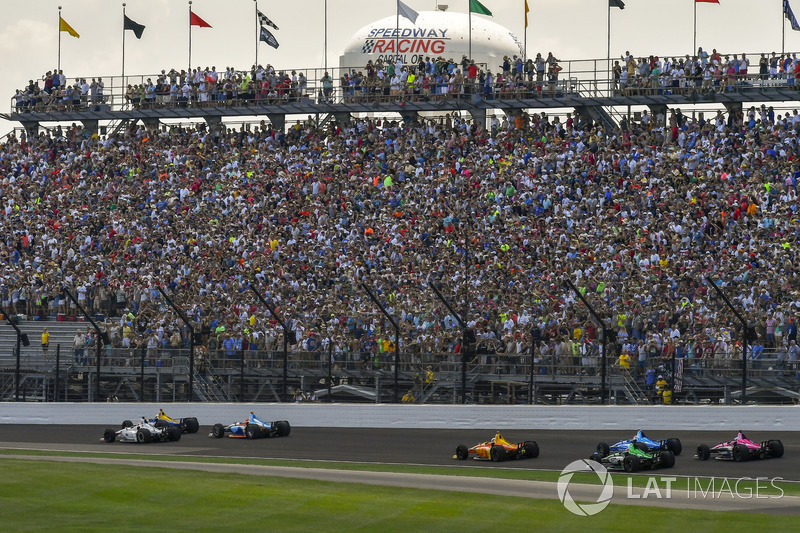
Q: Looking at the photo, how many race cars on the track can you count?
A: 7